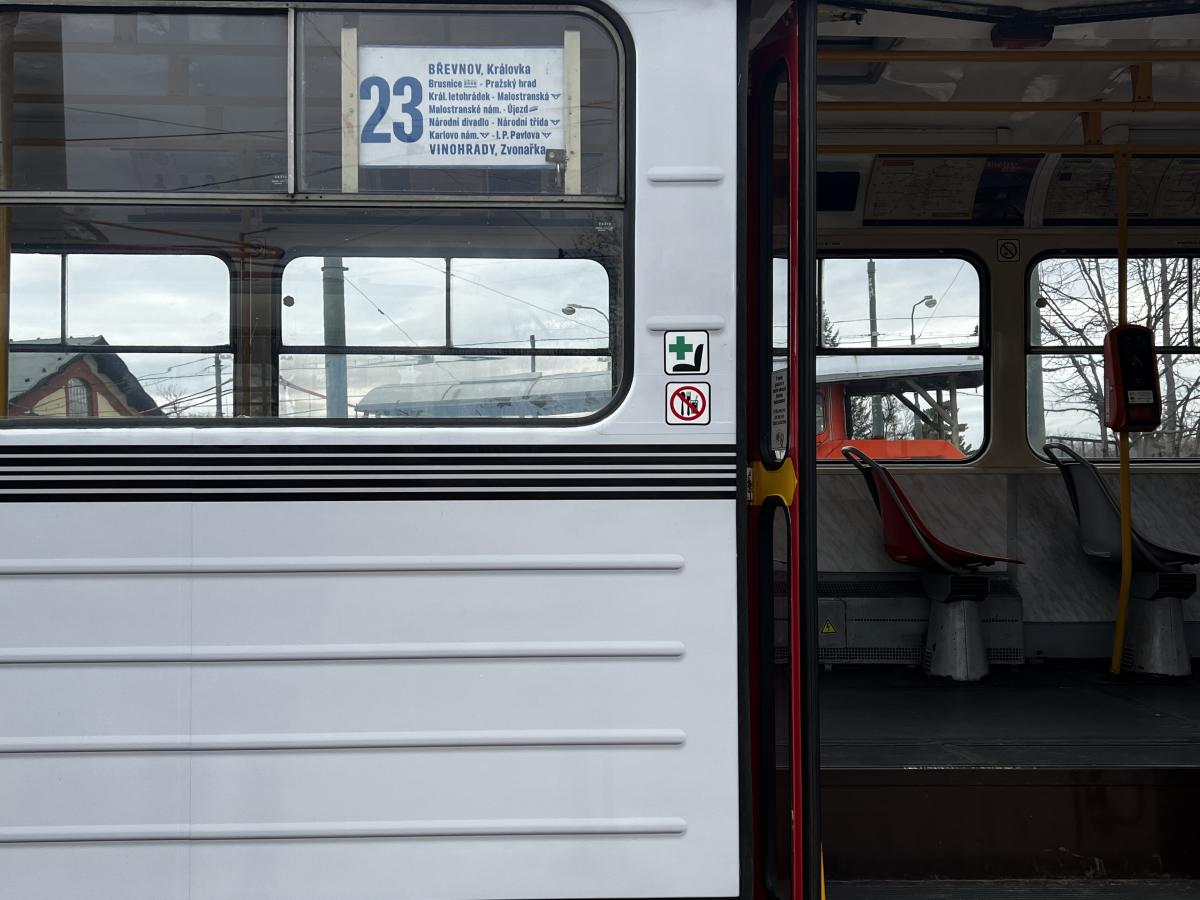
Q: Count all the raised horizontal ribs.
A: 6